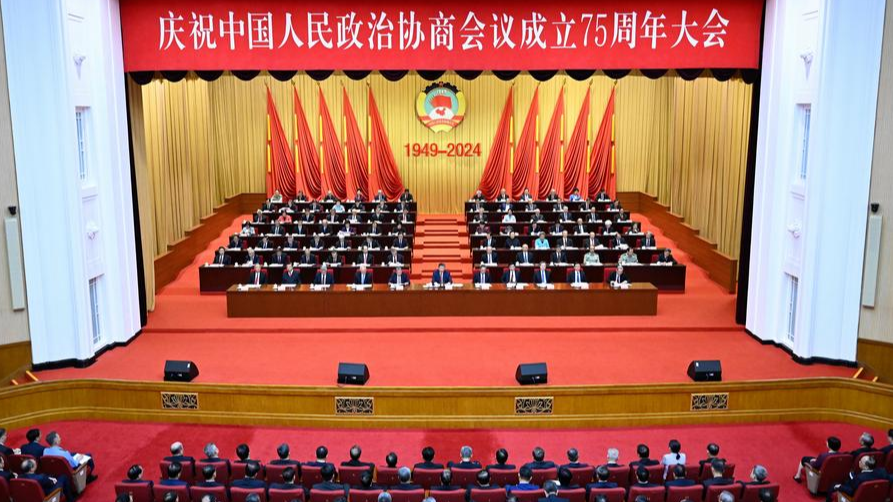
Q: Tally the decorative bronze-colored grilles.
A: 4